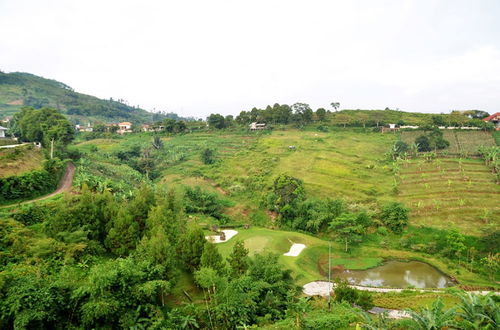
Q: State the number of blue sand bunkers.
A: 0